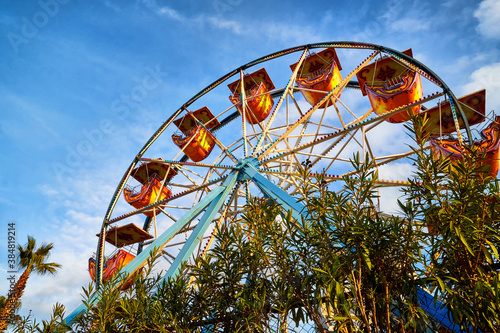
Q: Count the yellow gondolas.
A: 7